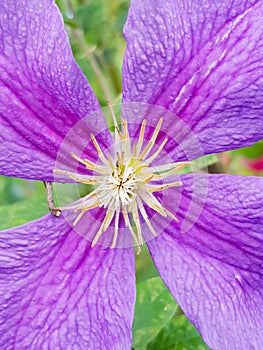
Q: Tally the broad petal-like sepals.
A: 4